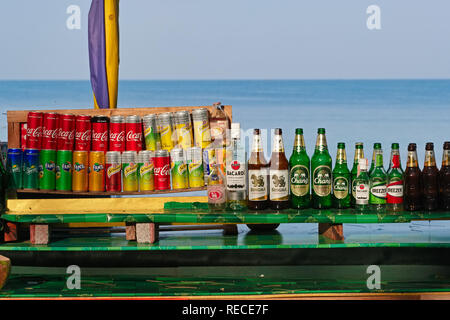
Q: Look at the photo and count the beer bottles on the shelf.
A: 11